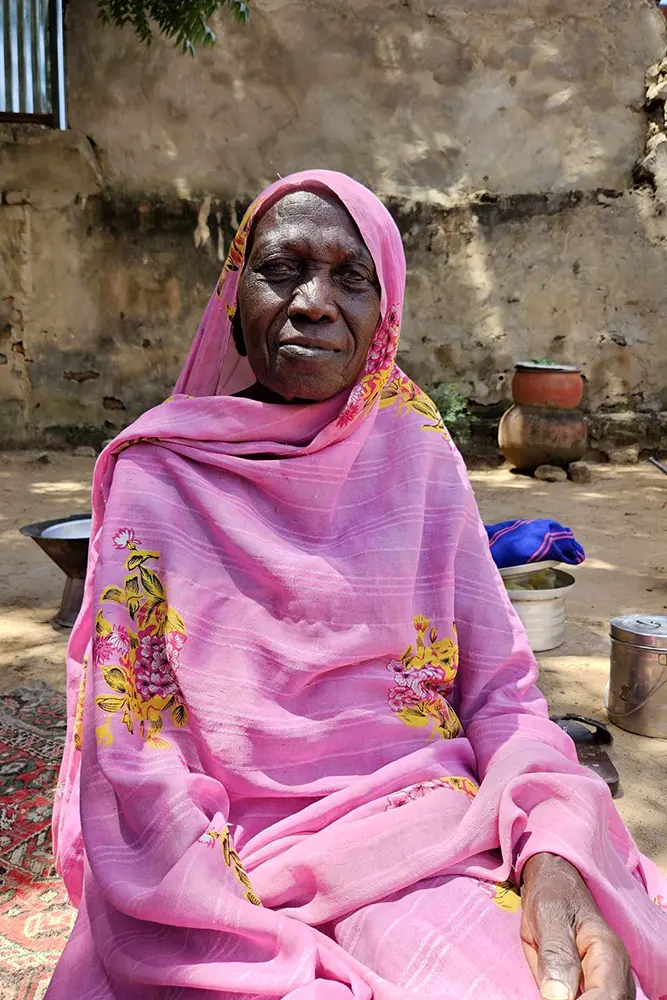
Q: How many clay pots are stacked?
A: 2